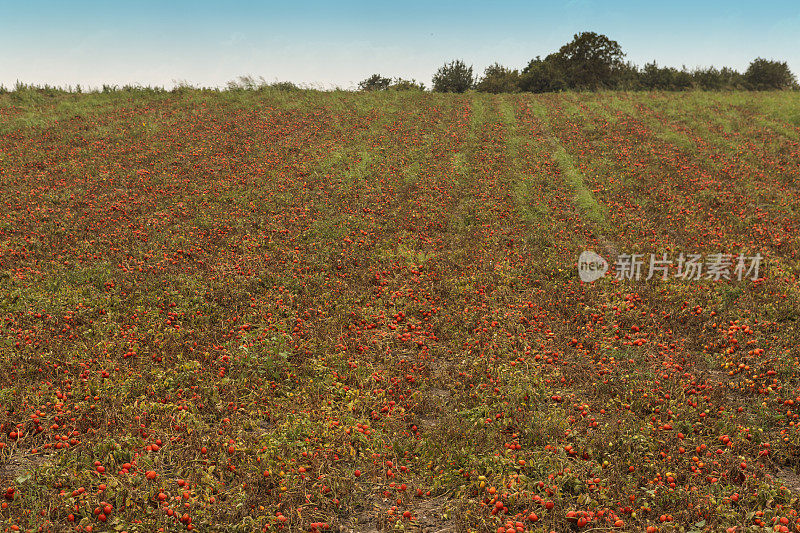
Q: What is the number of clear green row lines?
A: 3